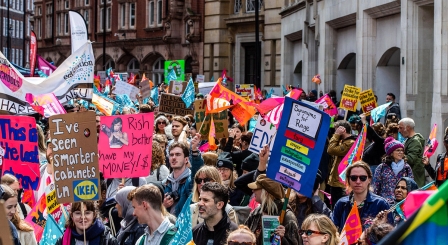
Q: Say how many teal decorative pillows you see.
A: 0